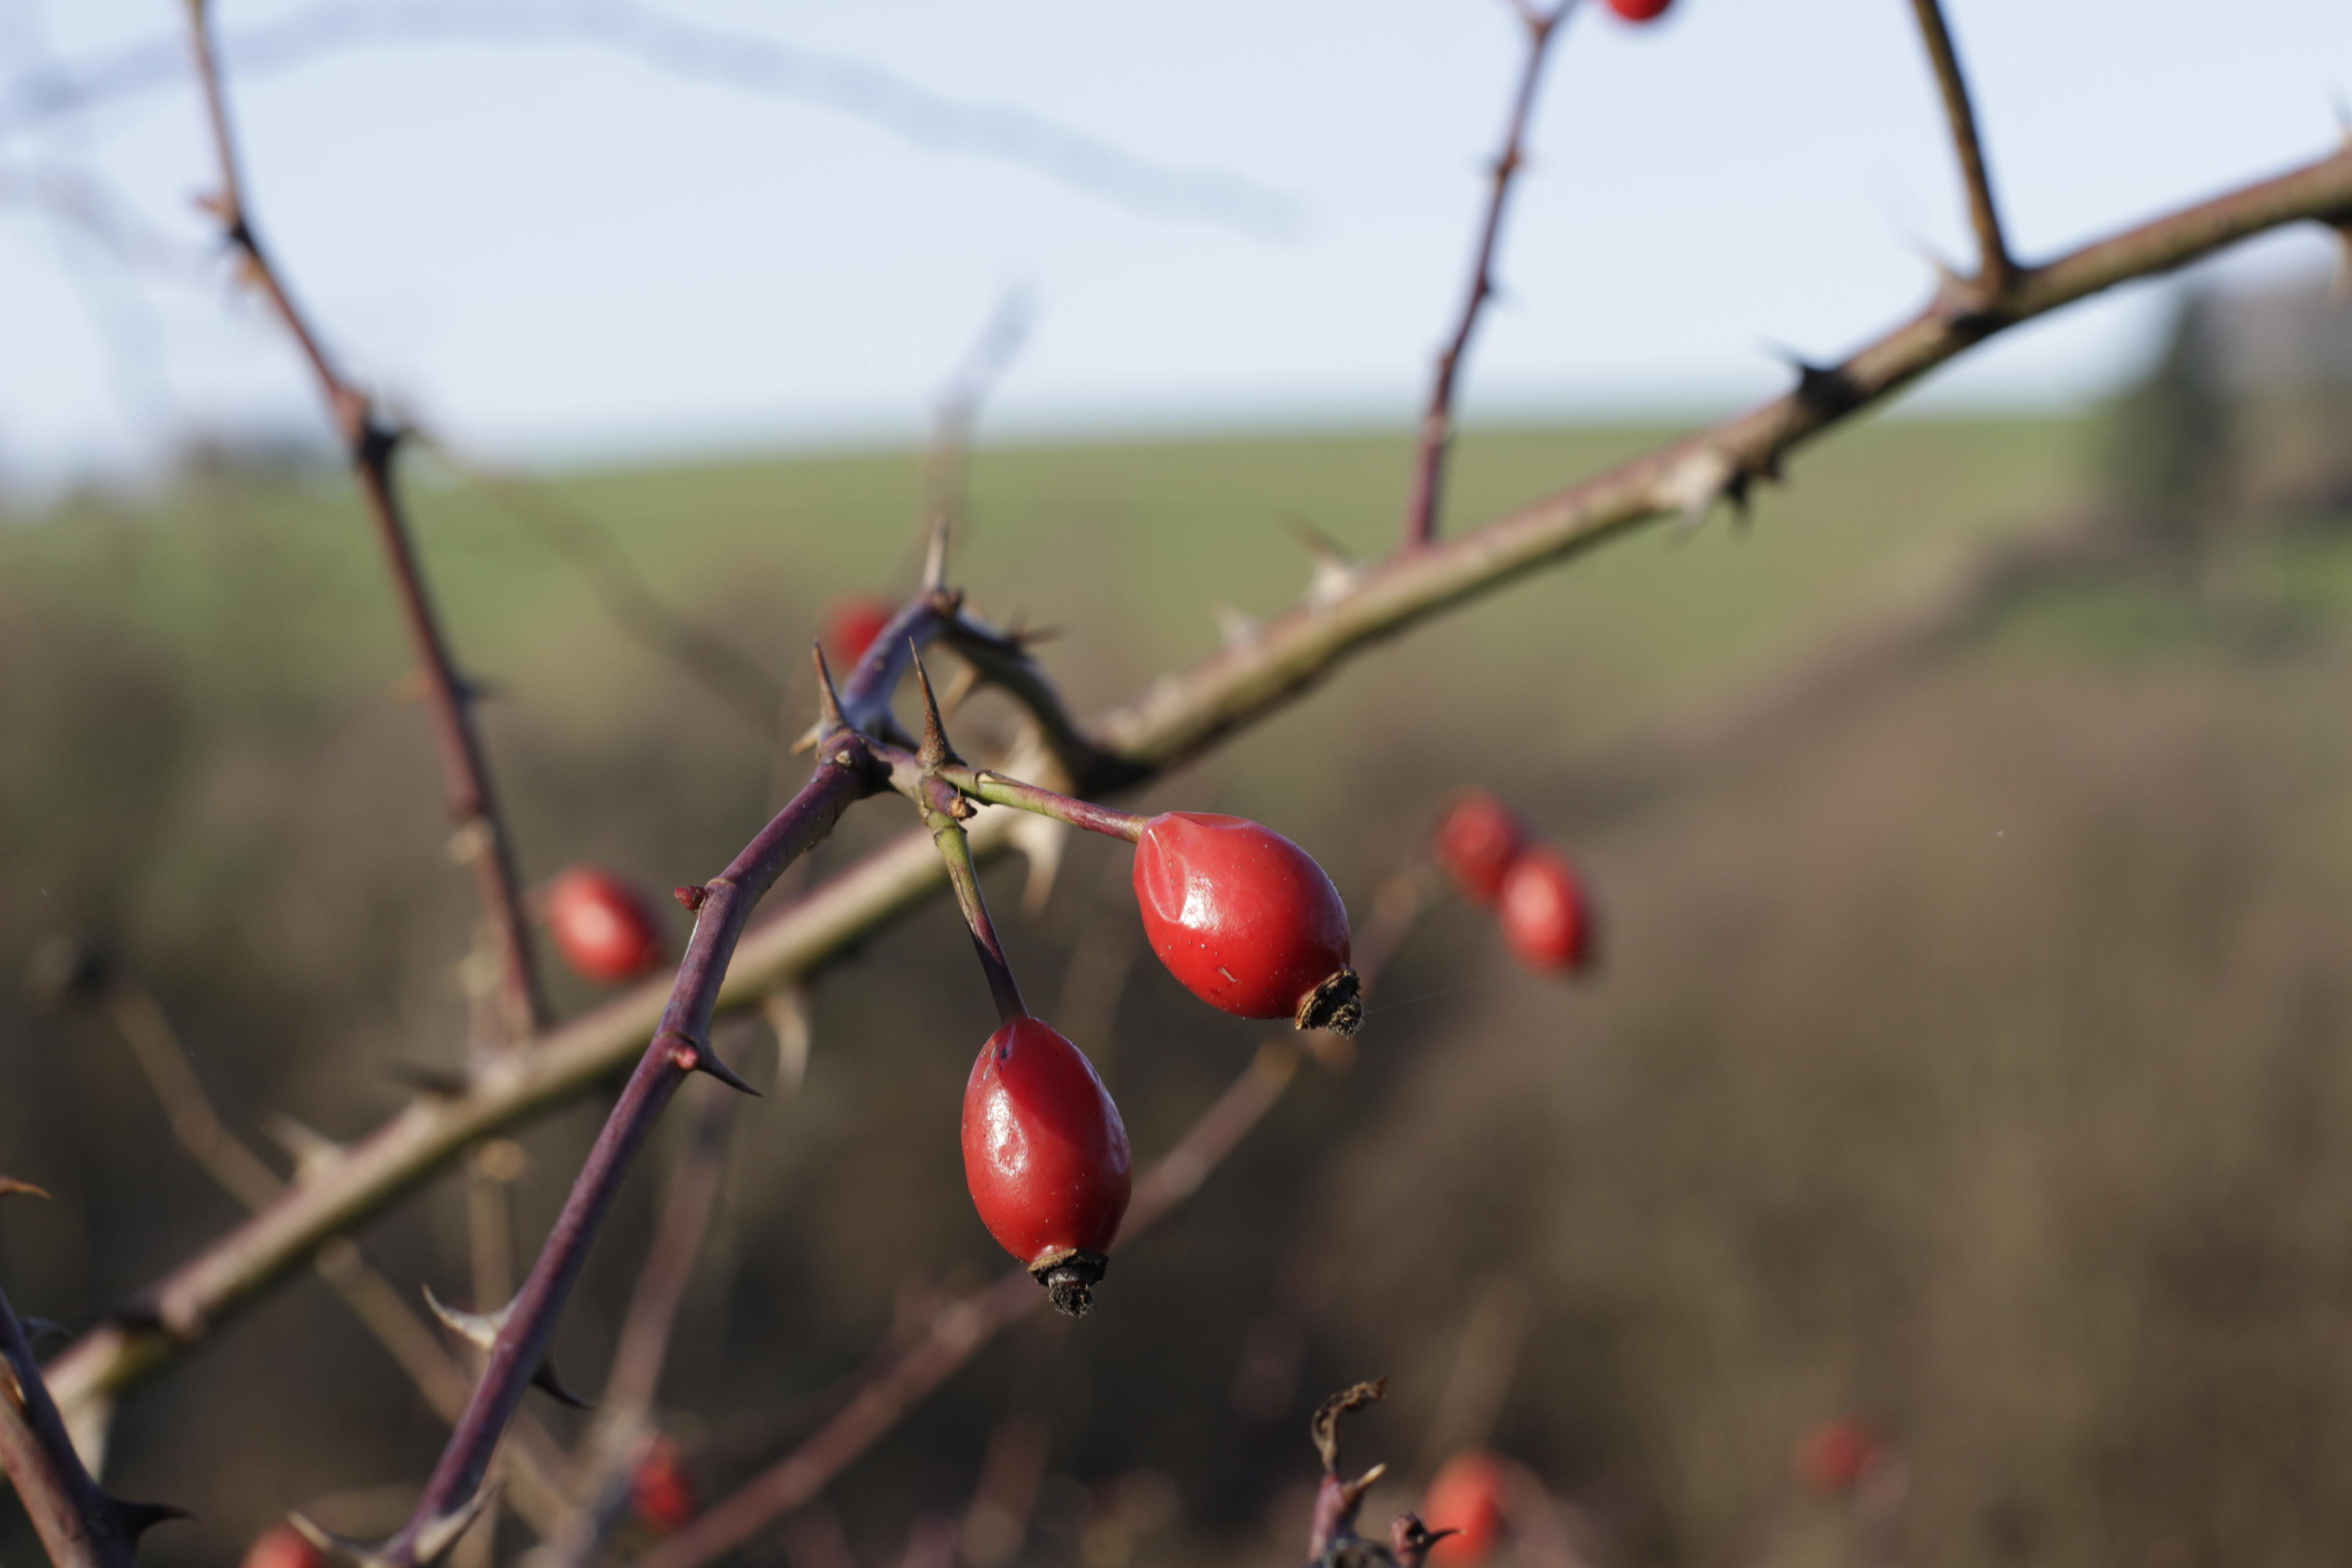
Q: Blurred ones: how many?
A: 9